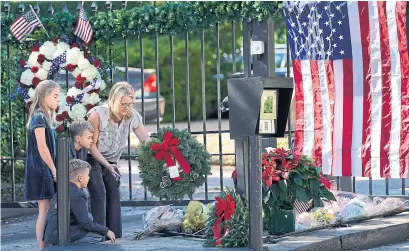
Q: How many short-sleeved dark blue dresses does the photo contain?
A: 1